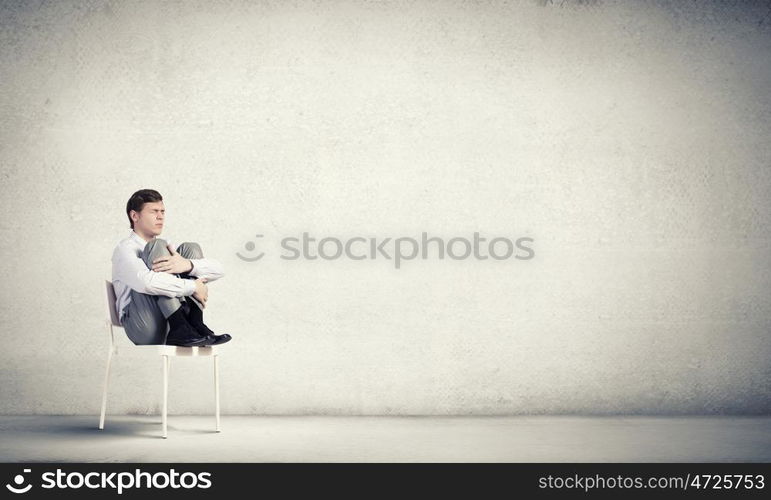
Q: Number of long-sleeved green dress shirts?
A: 0